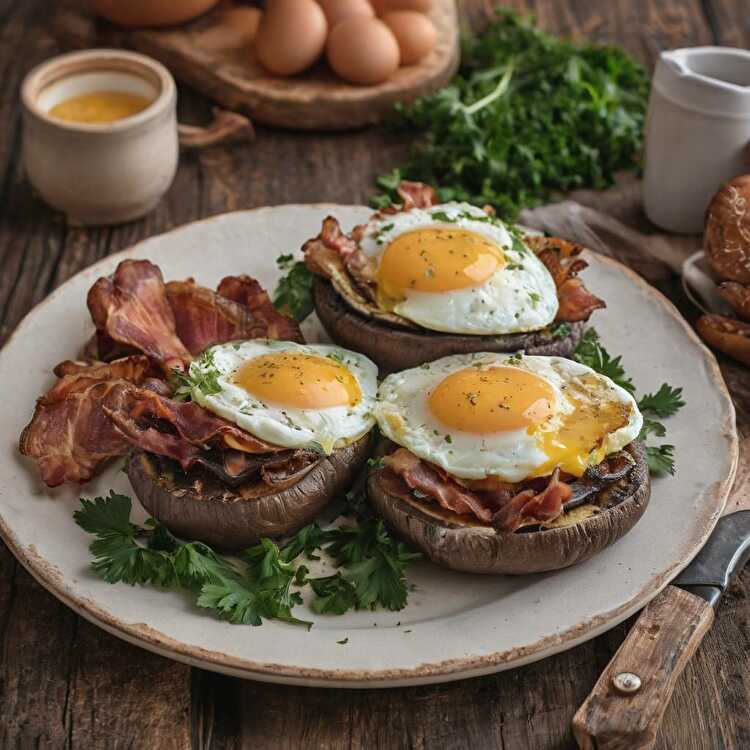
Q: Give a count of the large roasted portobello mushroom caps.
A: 3